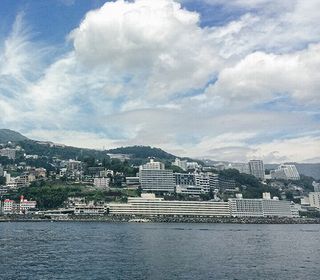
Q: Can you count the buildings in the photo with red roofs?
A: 2